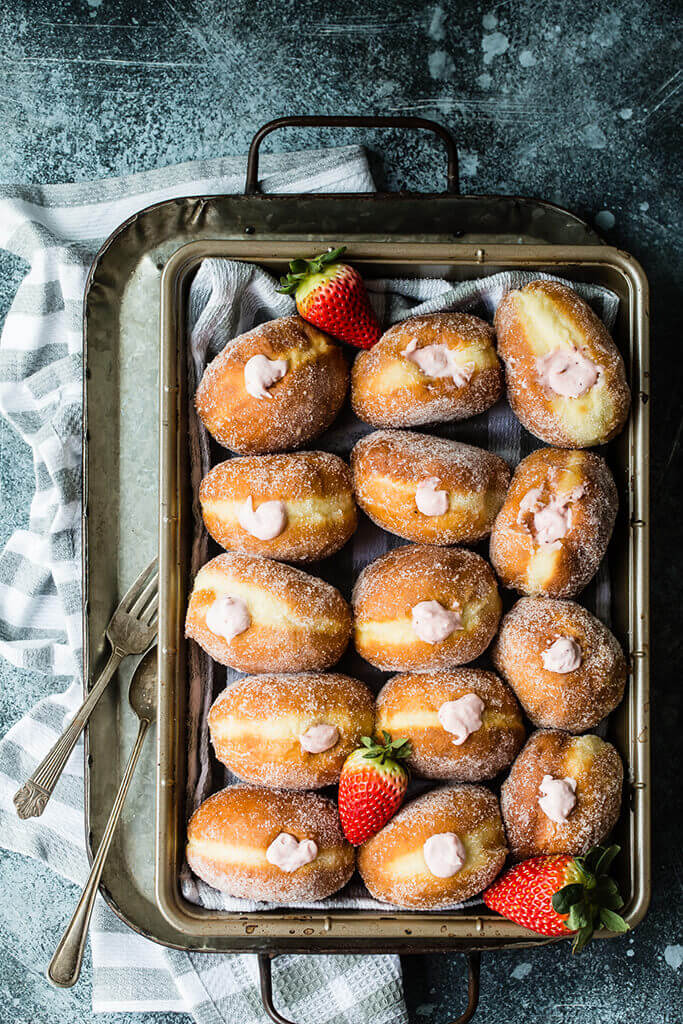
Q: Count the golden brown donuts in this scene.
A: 14